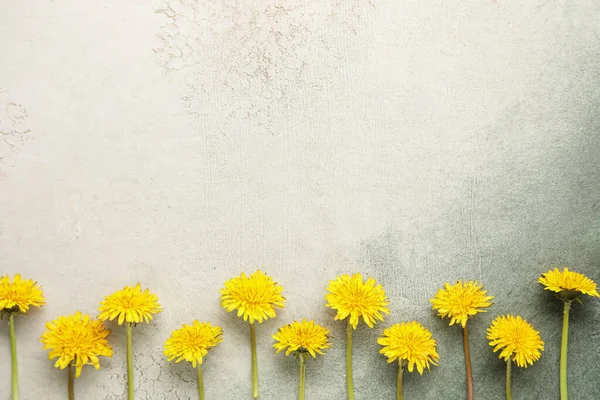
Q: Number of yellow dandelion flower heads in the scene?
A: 11